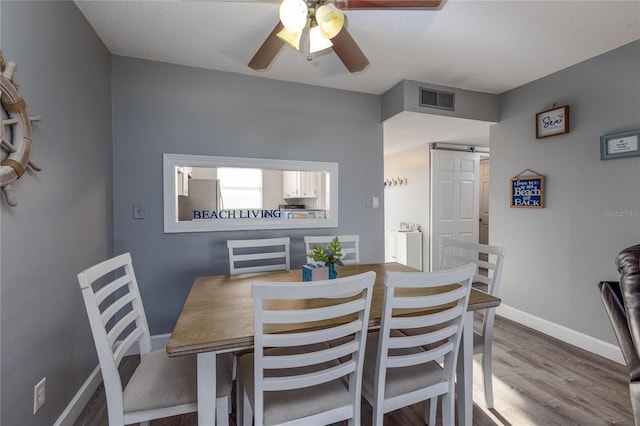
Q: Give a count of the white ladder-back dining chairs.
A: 6